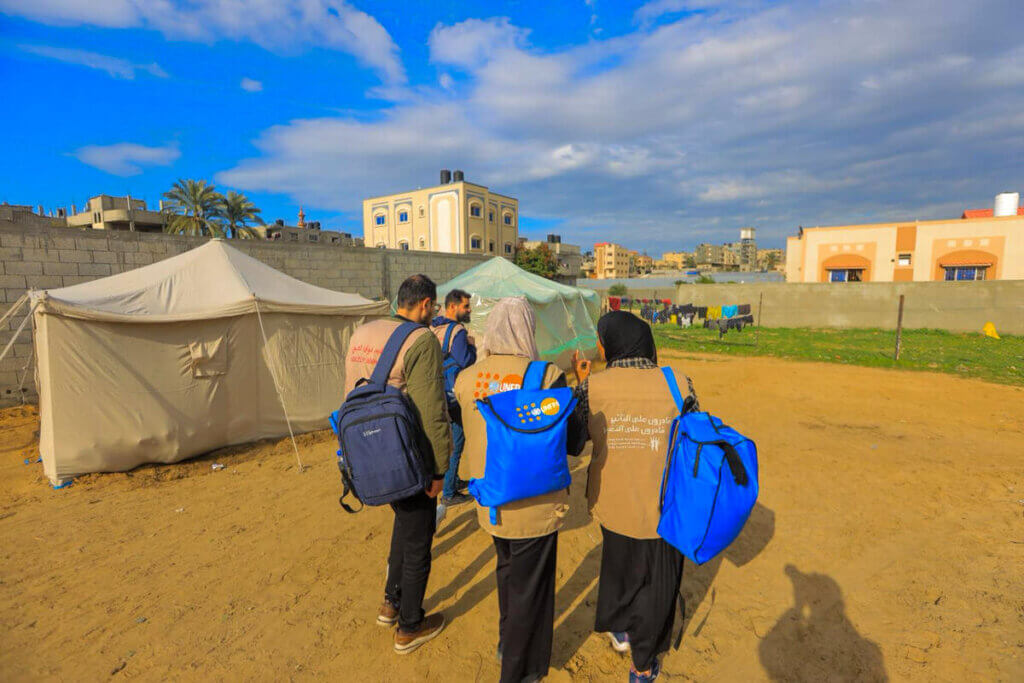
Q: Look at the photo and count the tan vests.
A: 4